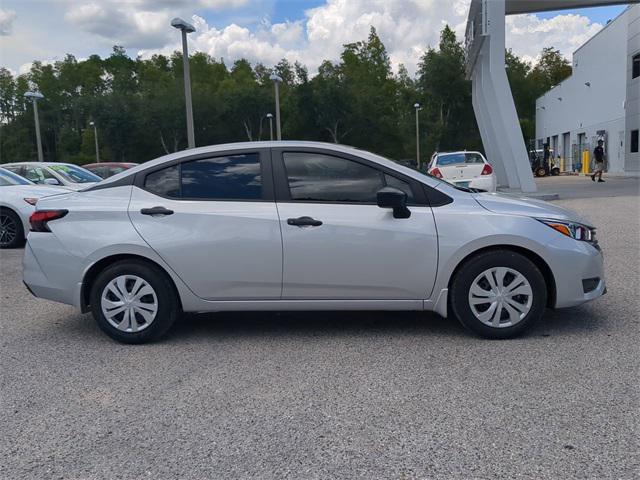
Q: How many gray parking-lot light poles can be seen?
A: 6